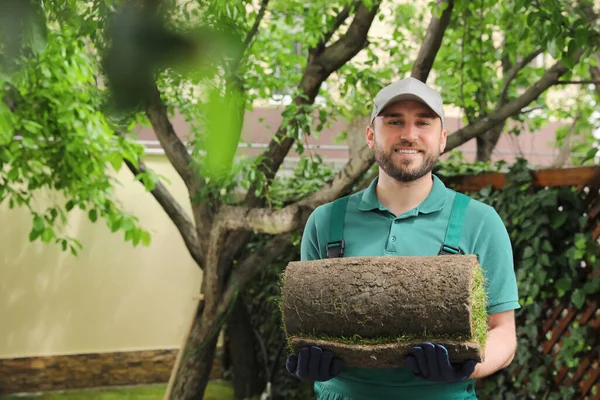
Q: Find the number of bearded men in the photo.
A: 1